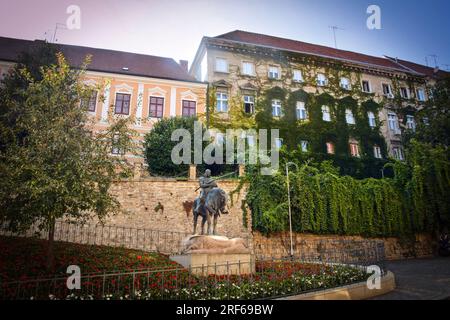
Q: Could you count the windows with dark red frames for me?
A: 4